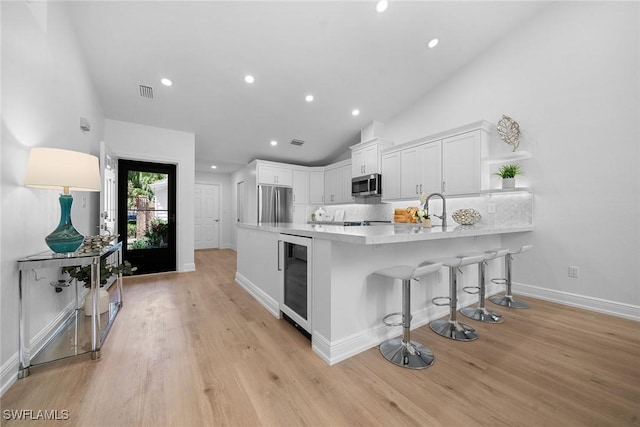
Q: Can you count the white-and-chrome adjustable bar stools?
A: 4